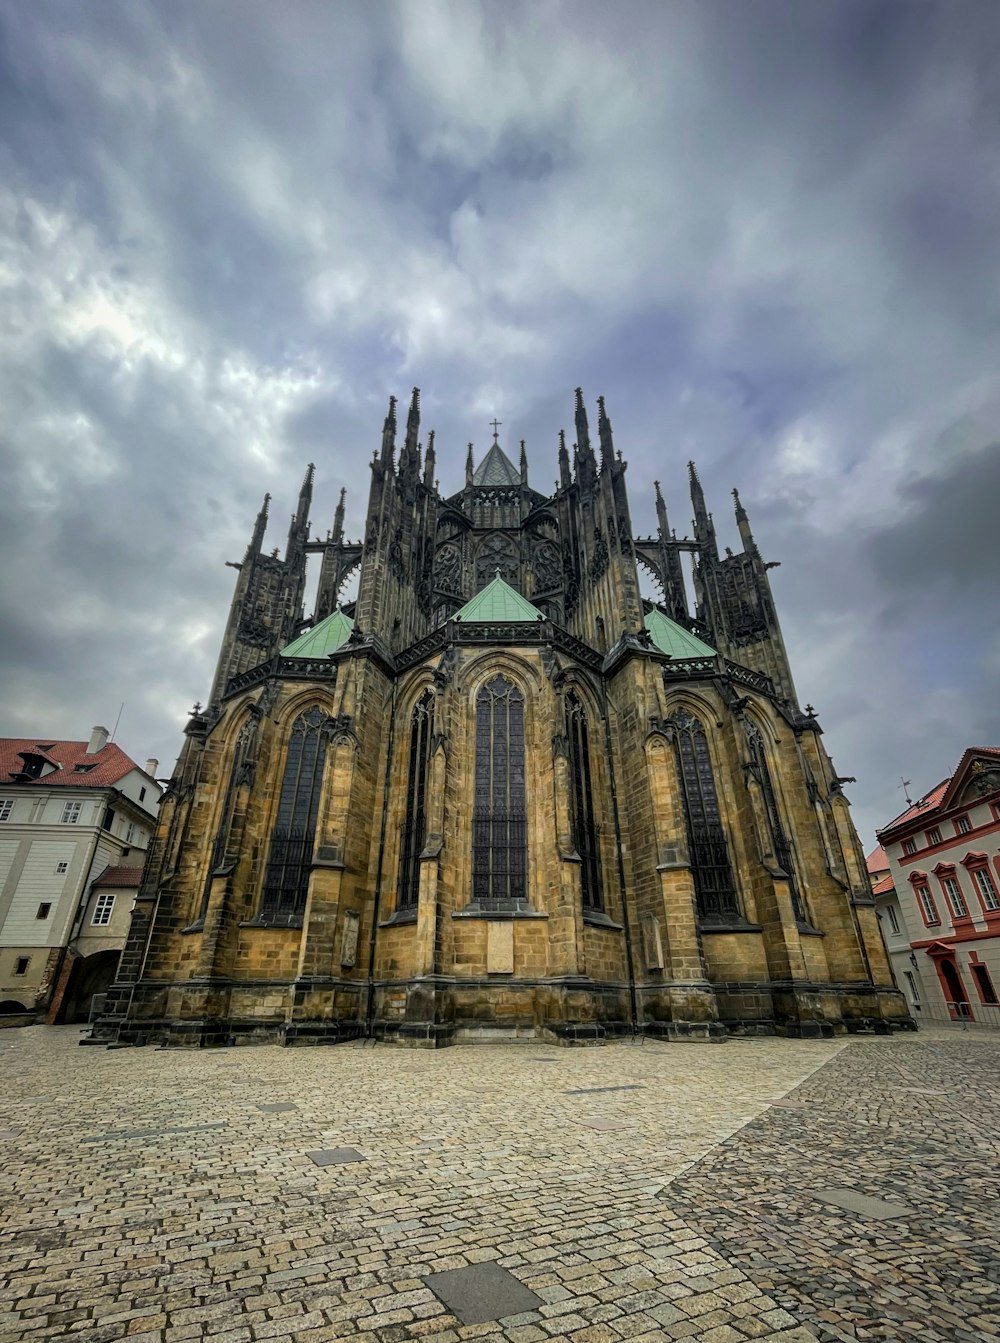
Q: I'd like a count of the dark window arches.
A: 7